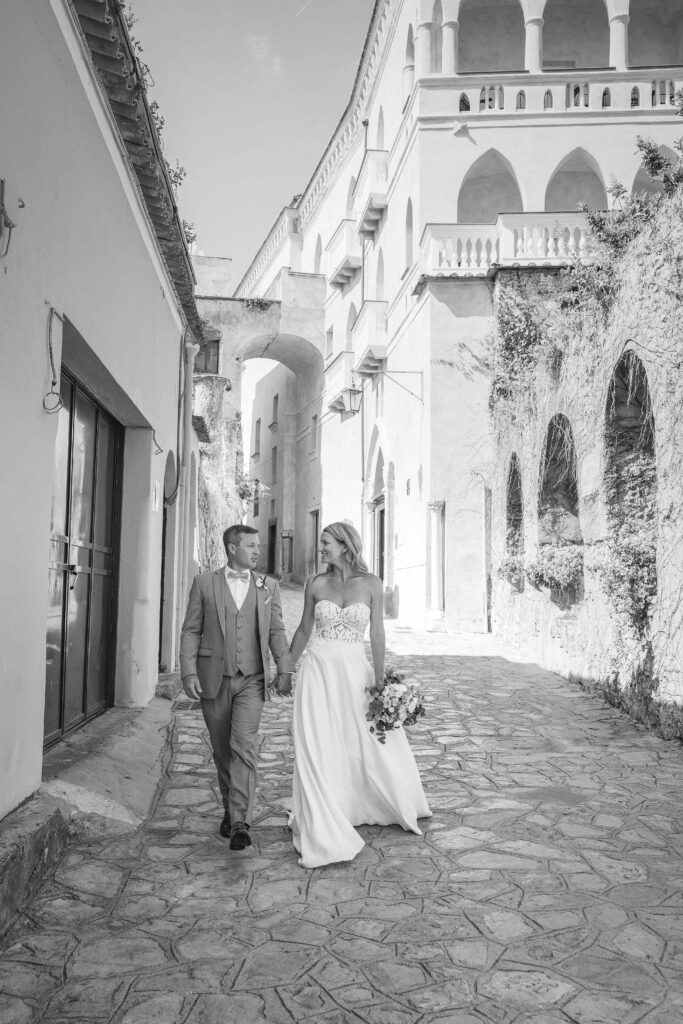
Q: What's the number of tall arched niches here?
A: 3